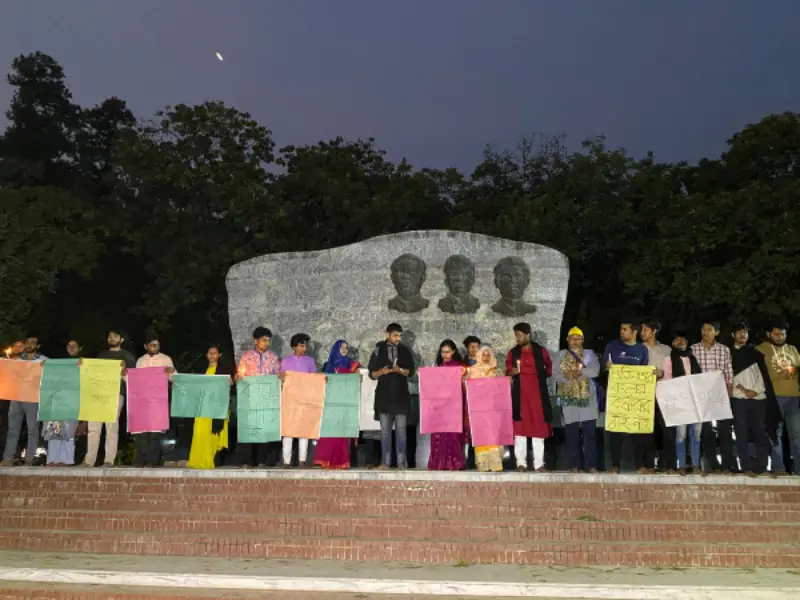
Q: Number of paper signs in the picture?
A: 13